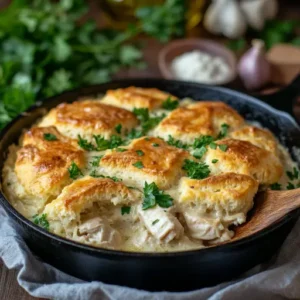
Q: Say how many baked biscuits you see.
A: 9